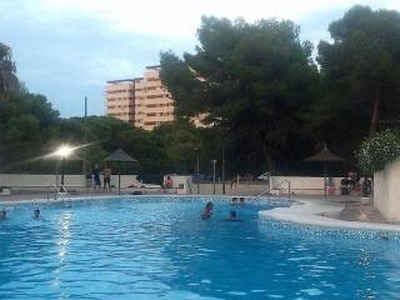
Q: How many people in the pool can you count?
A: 6